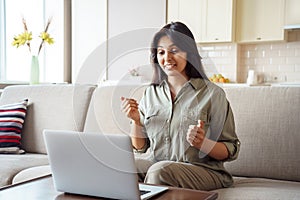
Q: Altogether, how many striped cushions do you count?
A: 1